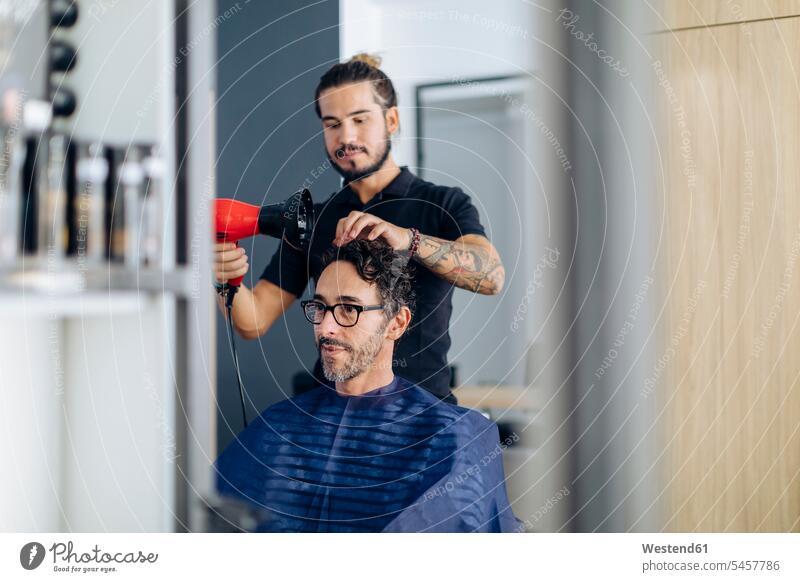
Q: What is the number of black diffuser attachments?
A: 1